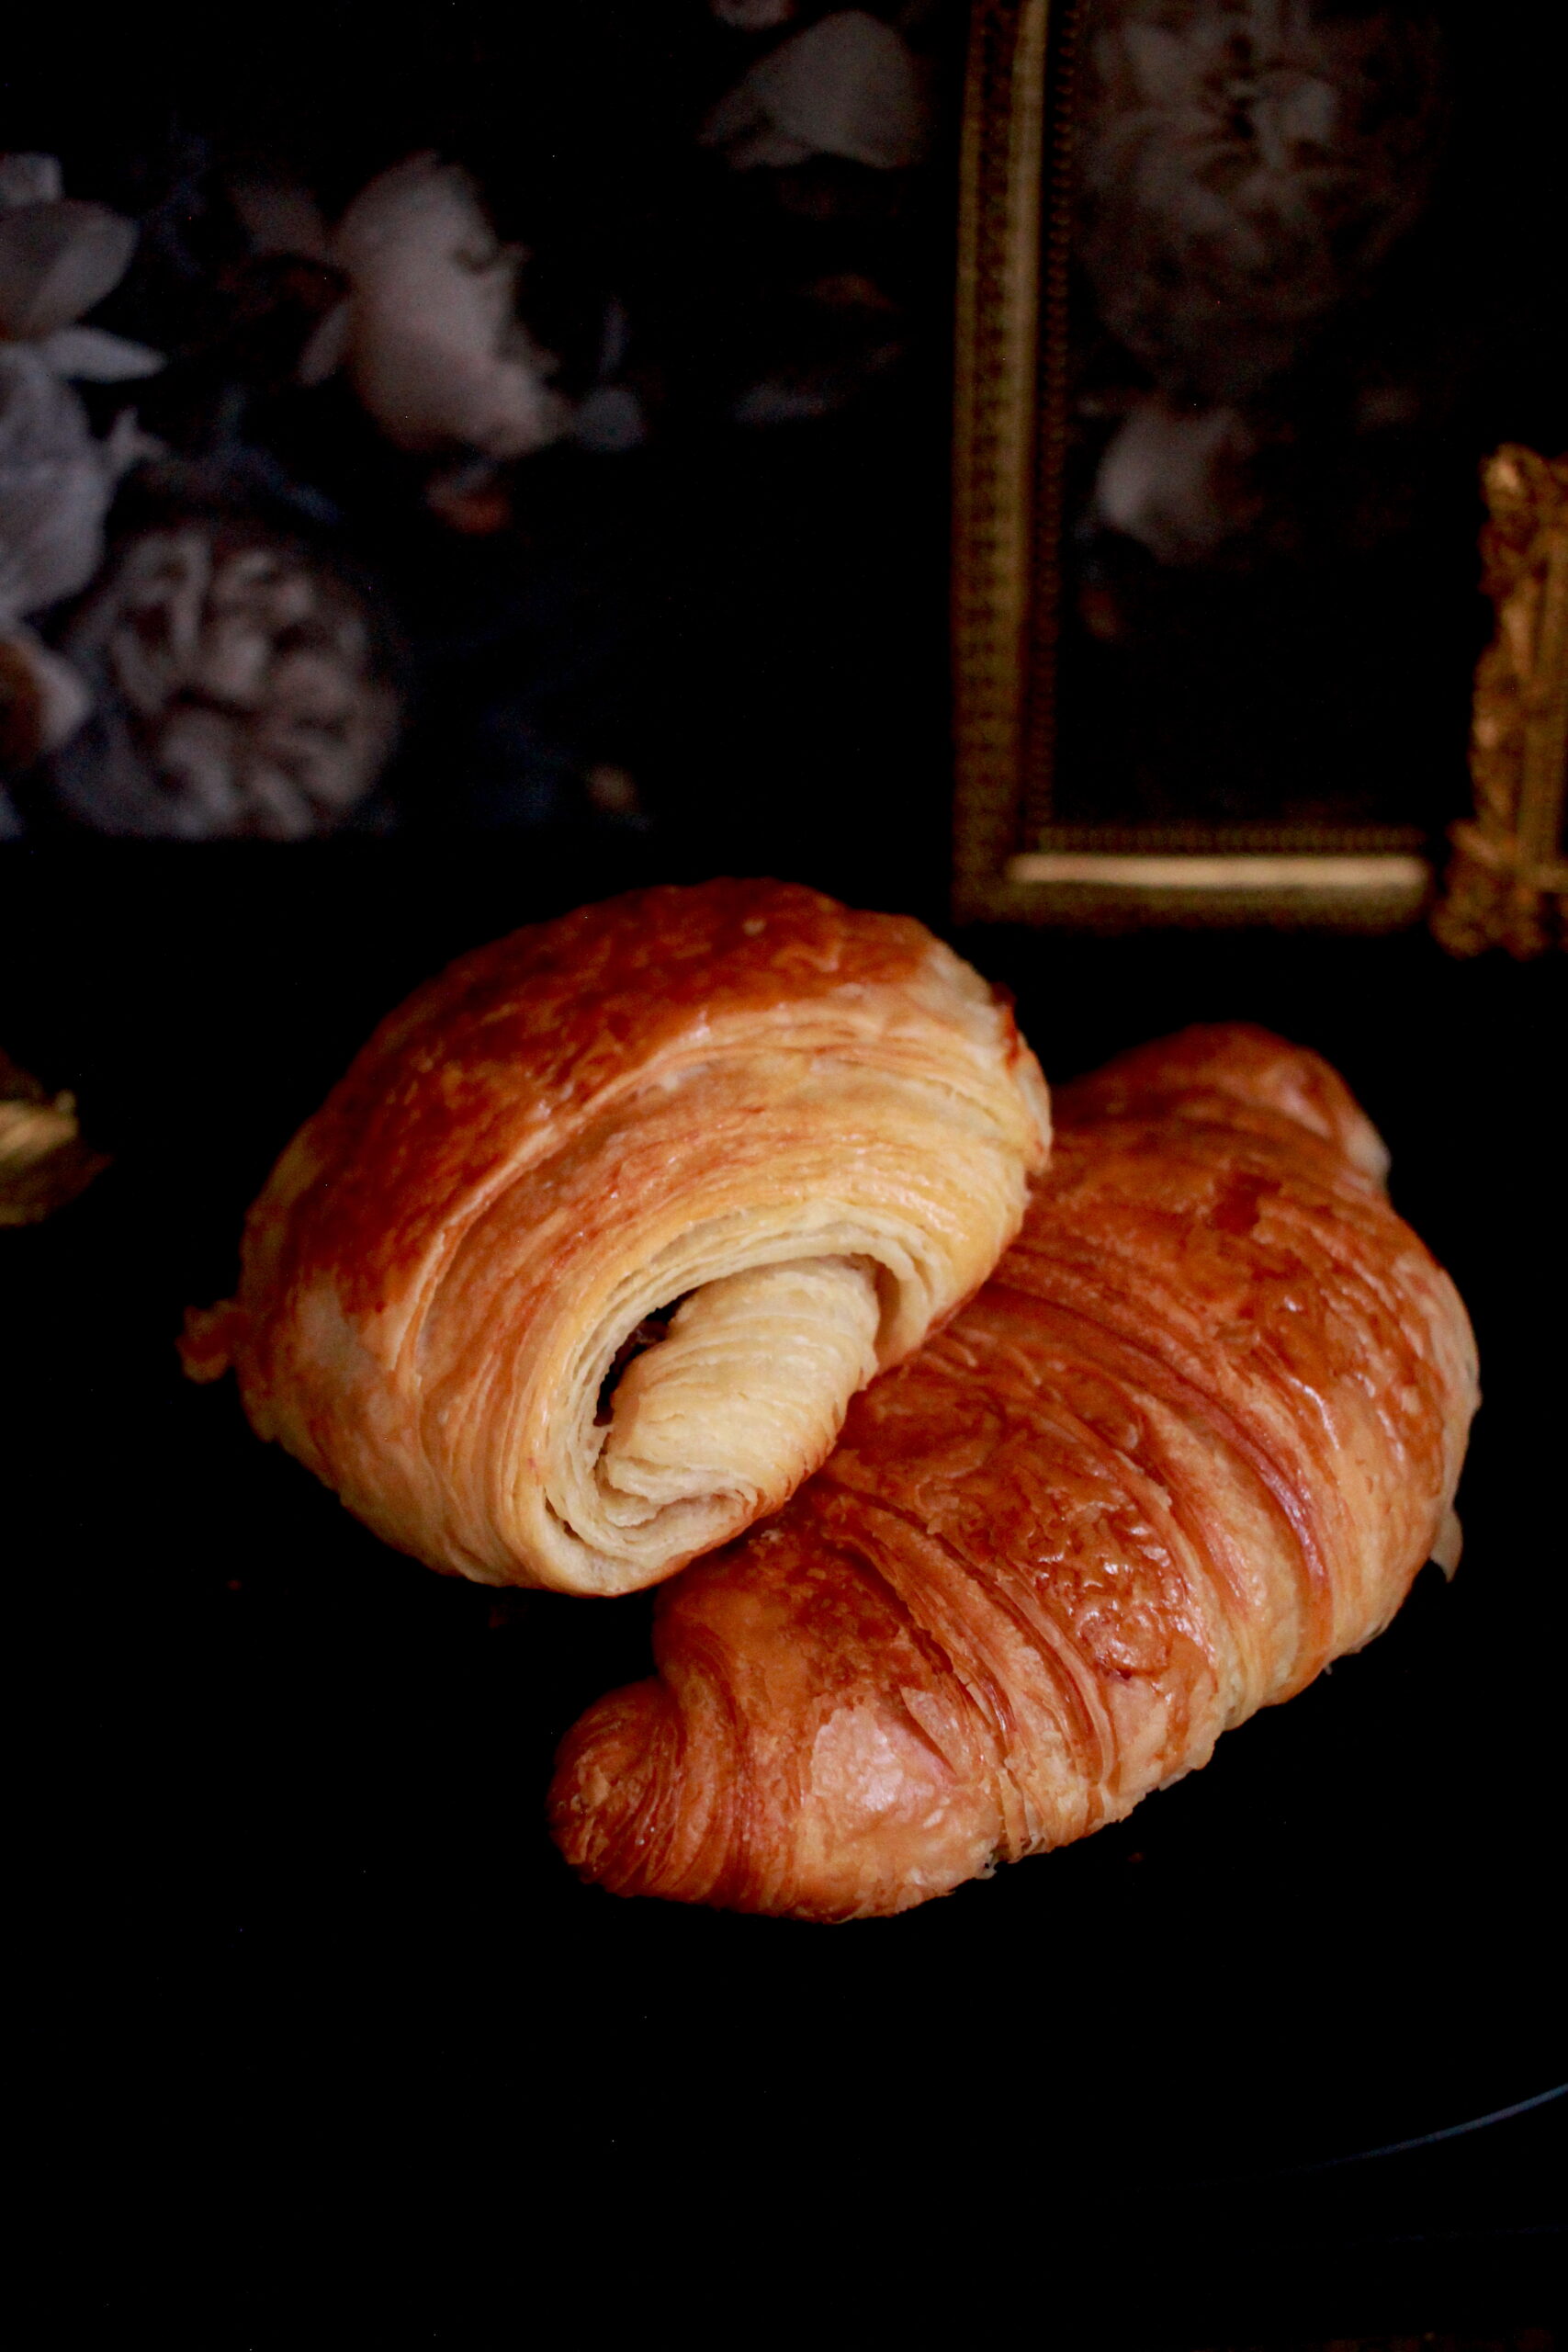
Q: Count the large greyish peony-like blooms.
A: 2